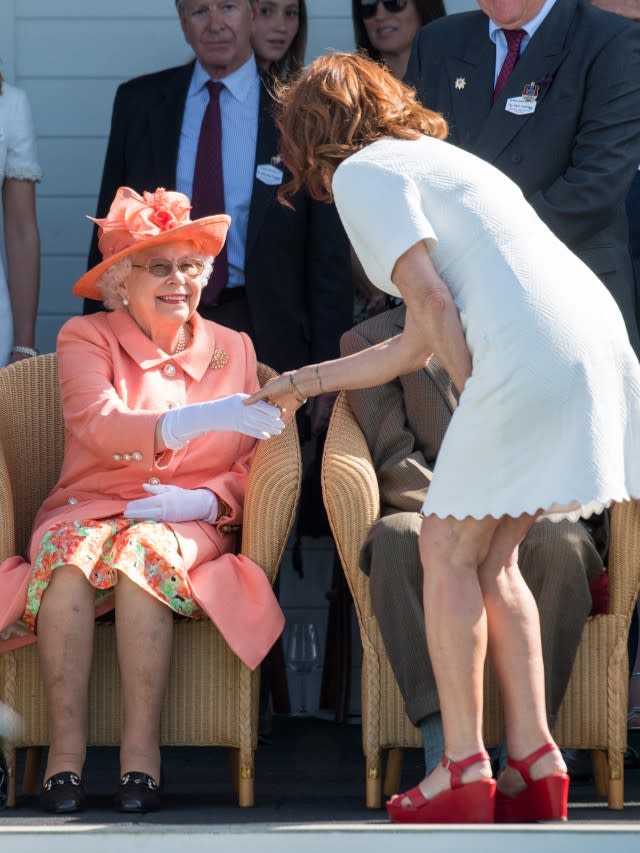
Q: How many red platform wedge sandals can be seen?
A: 2